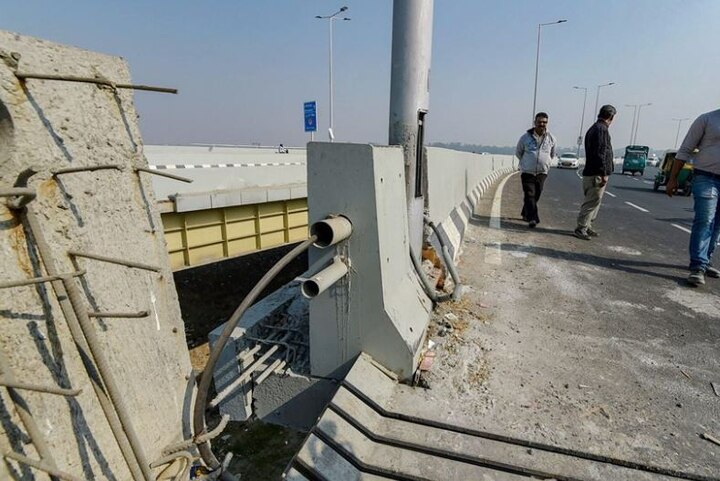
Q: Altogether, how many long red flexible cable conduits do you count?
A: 0